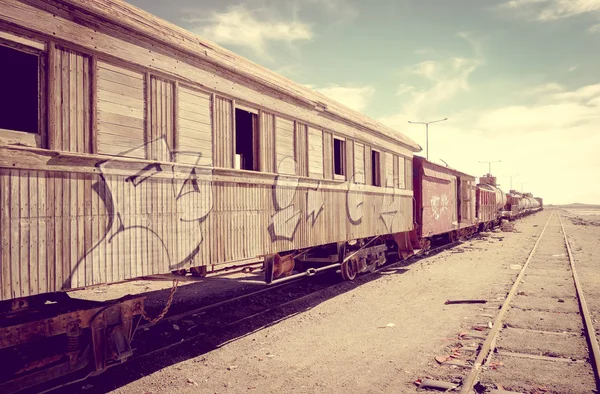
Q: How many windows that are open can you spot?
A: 4